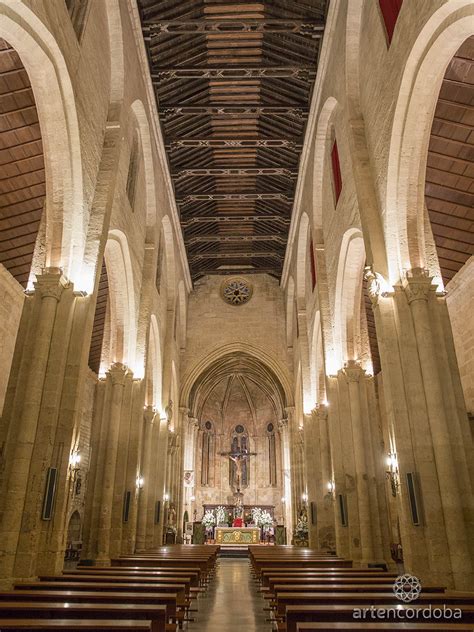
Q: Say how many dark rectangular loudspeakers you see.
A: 6